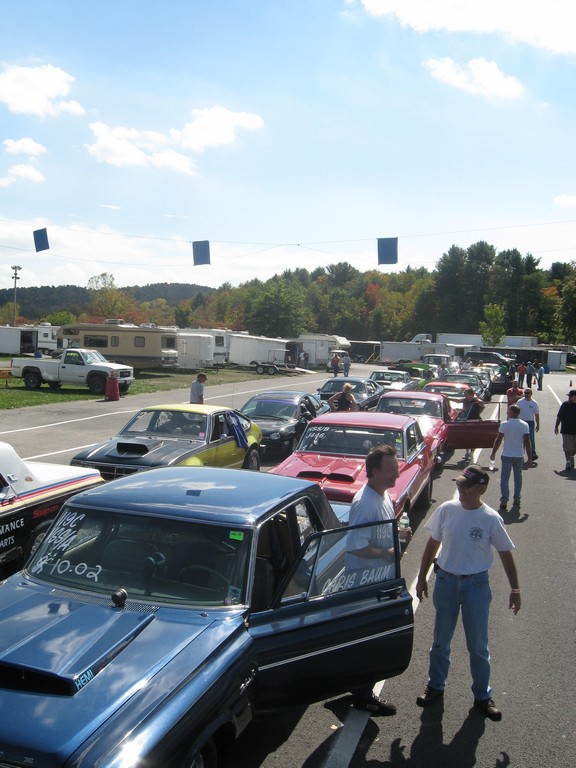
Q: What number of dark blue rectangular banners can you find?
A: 3